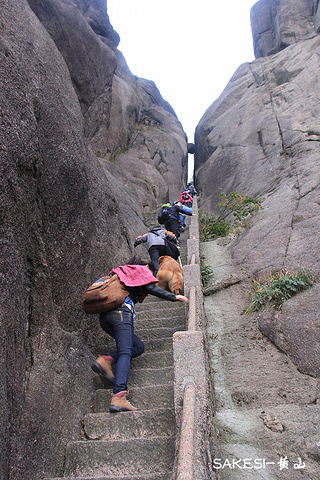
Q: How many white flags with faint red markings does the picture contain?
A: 0